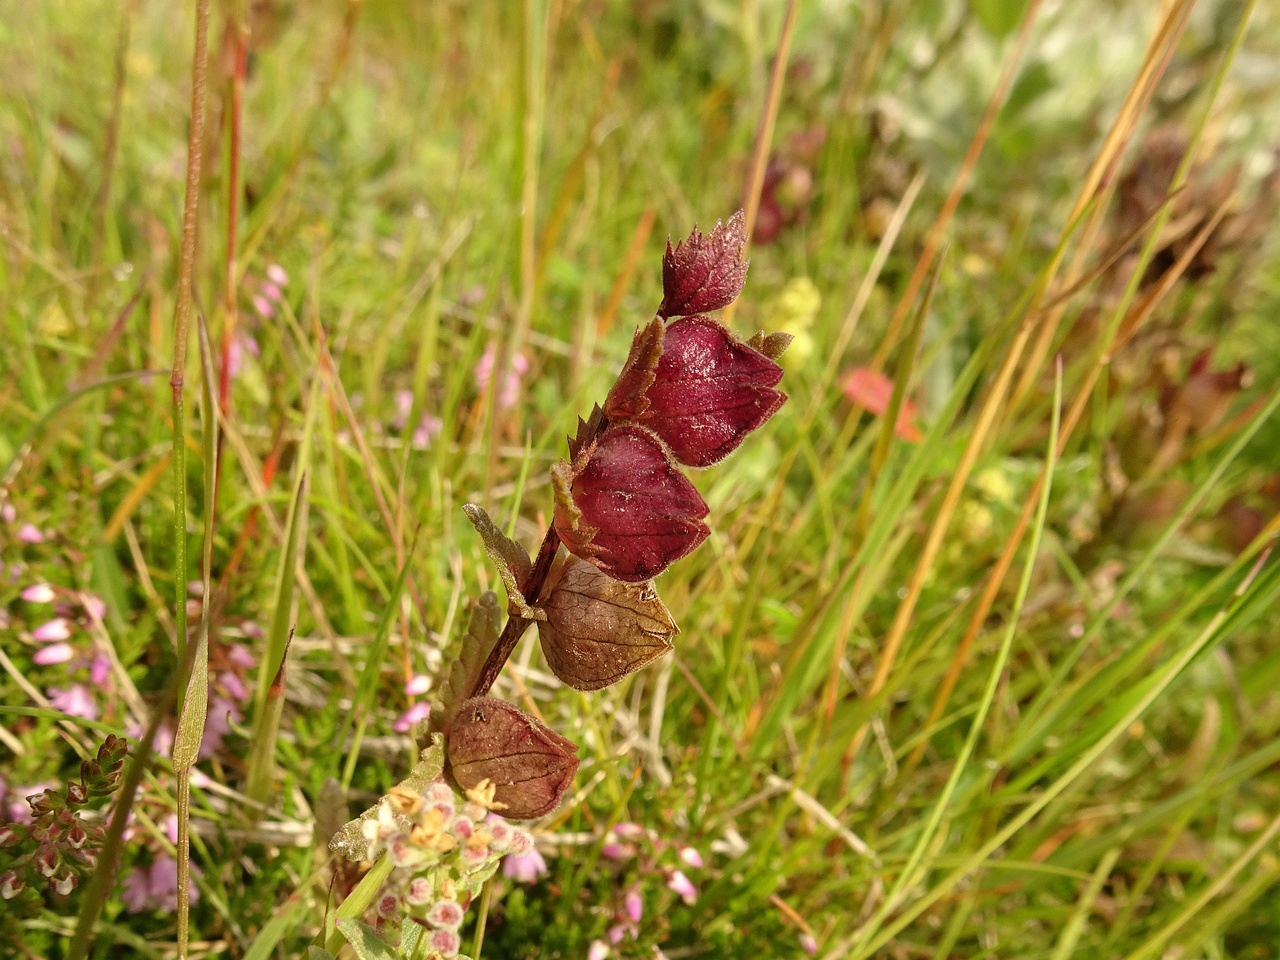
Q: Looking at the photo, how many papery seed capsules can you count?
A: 4